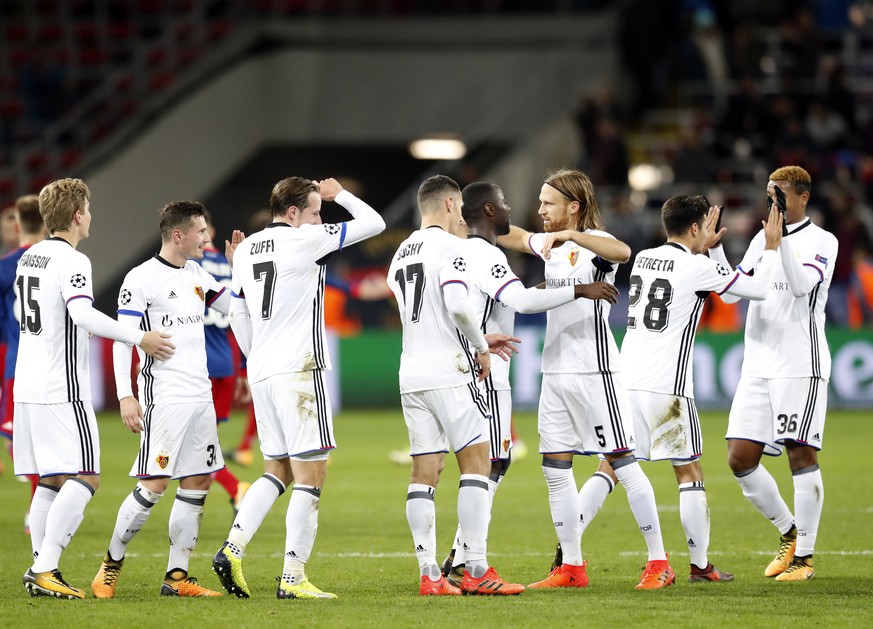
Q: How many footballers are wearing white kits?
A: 8